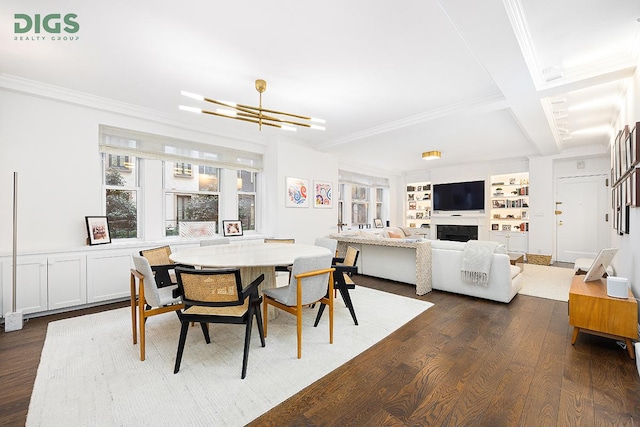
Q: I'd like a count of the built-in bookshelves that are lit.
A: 2